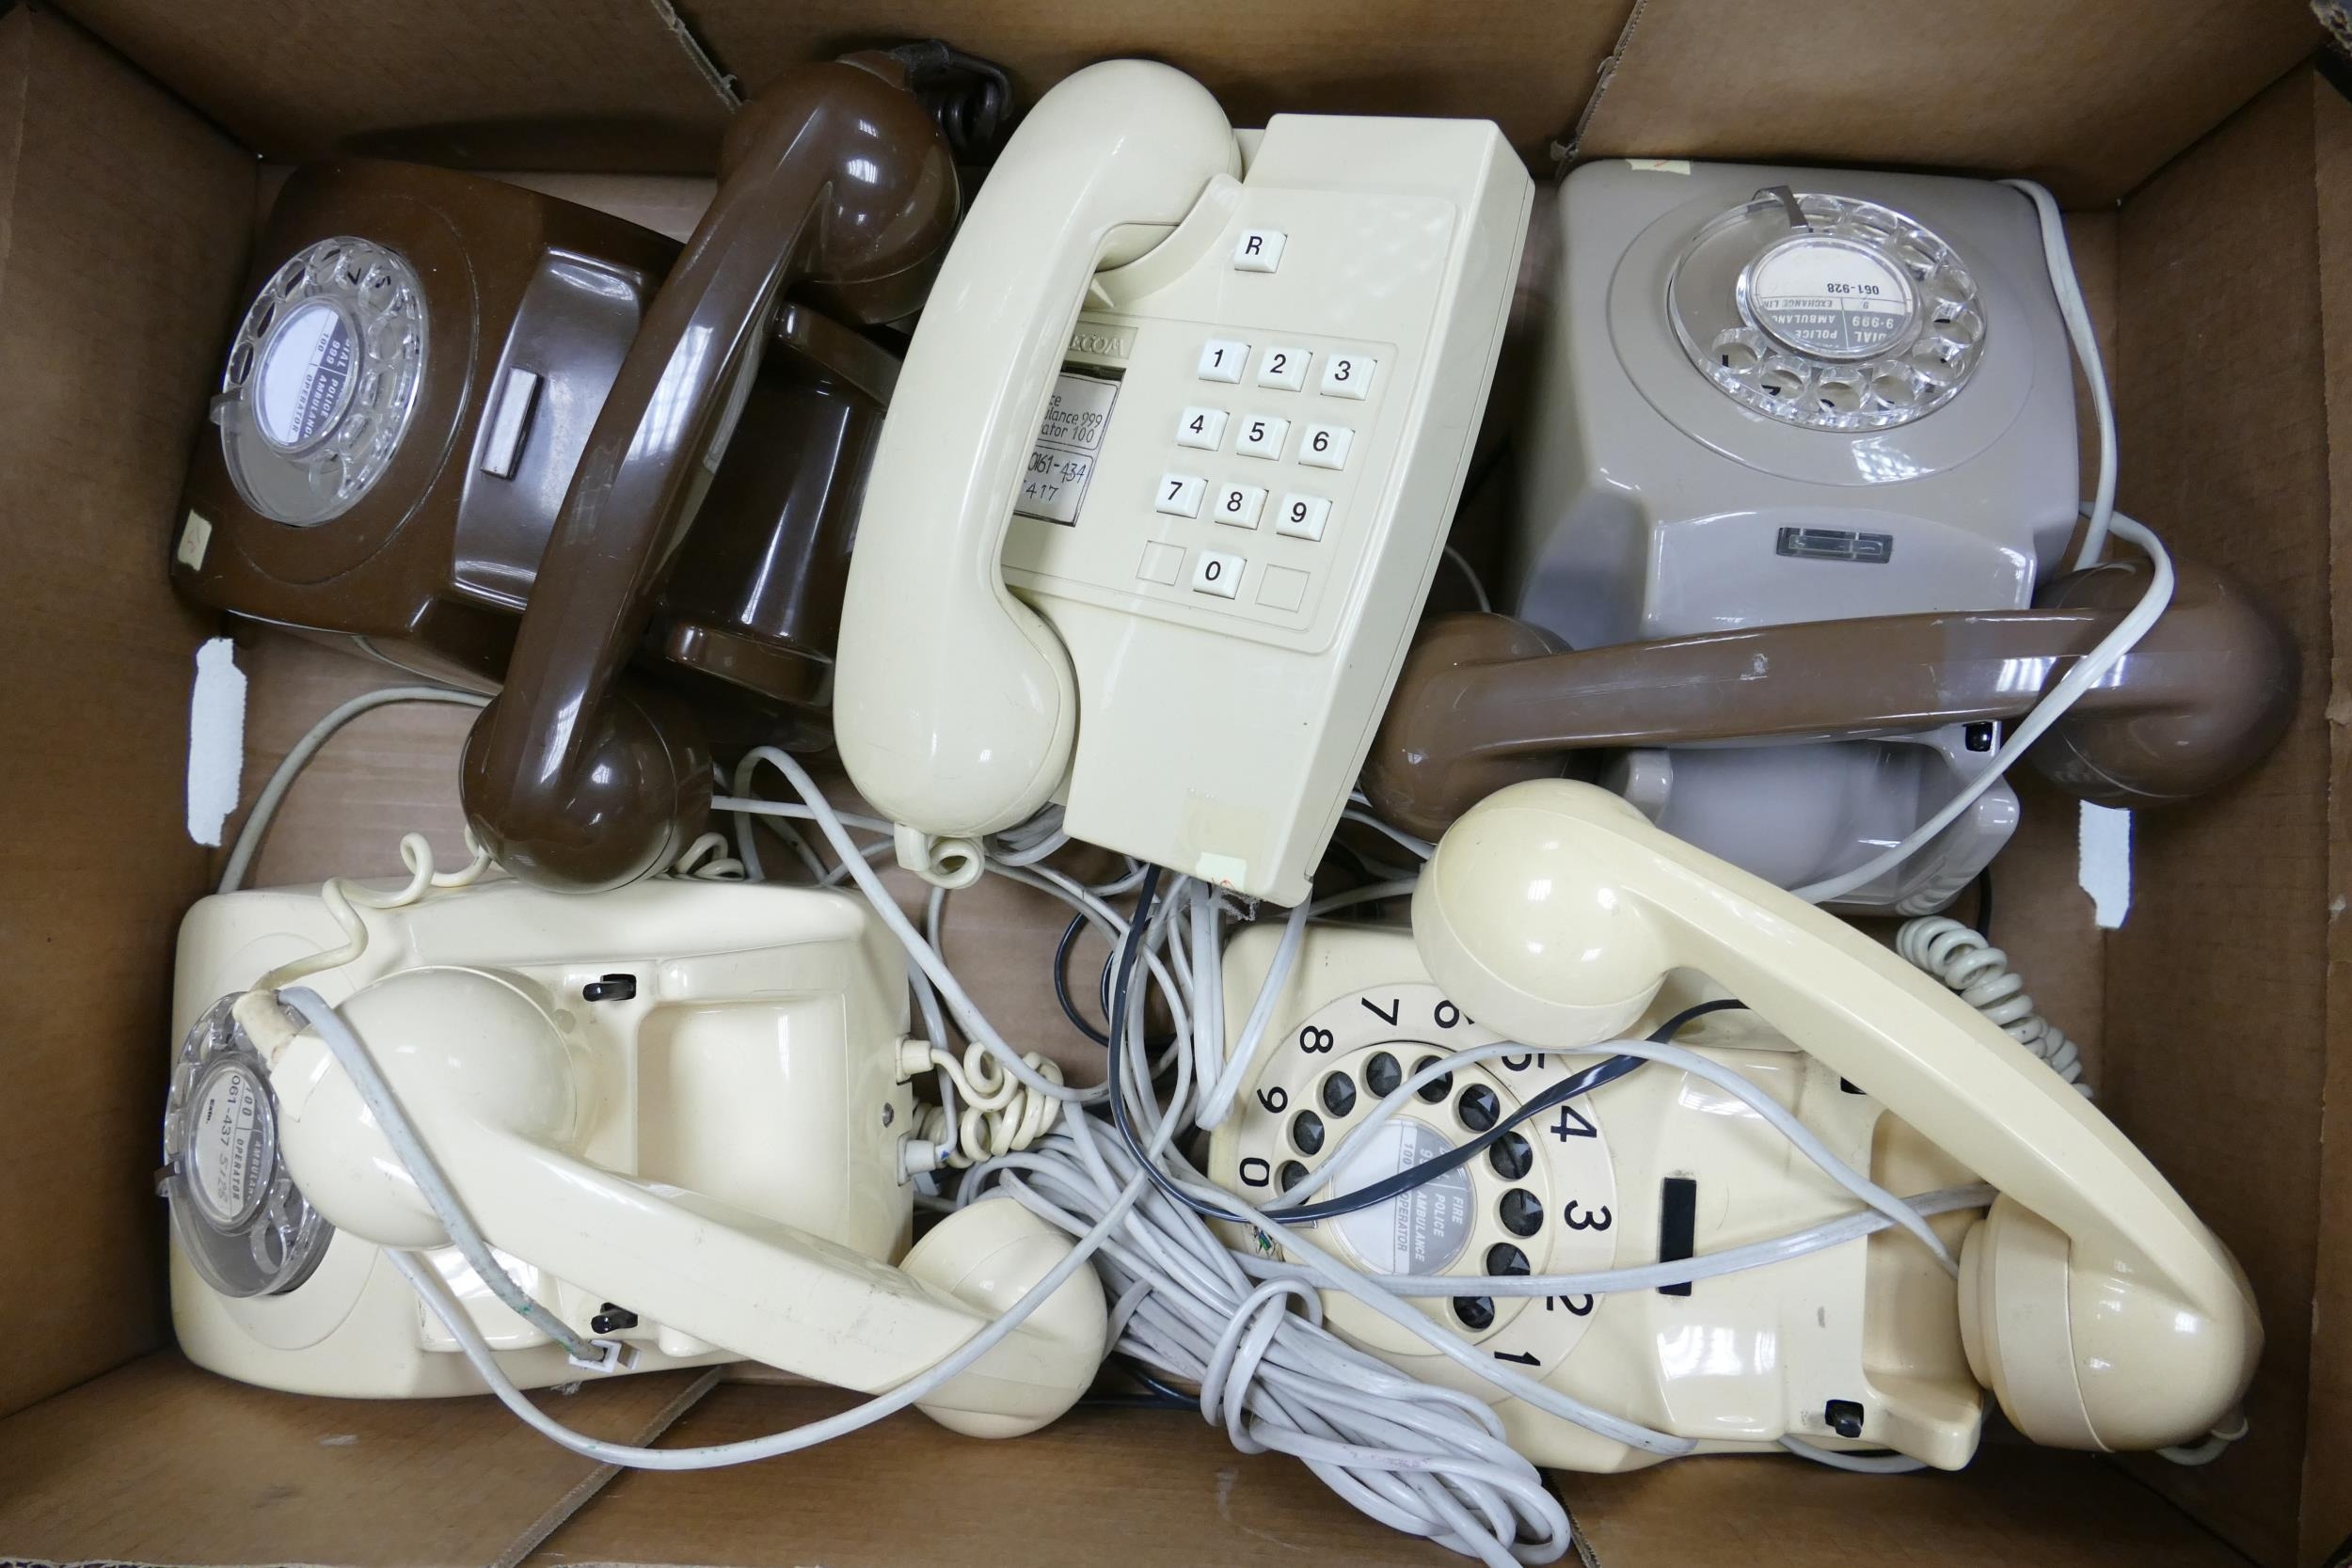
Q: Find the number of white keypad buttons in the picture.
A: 11